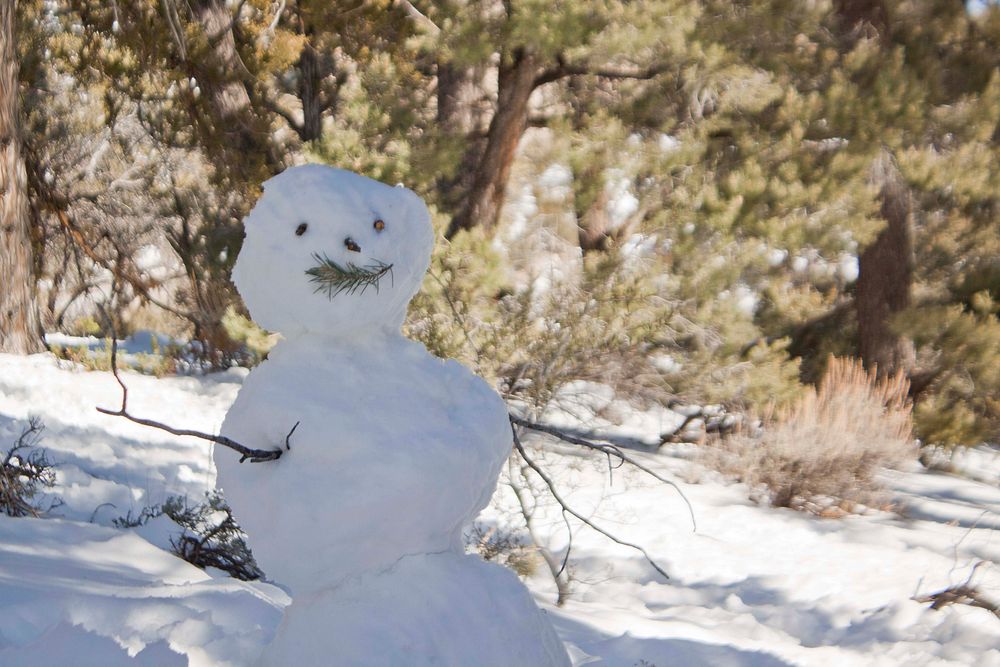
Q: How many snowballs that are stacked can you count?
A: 3